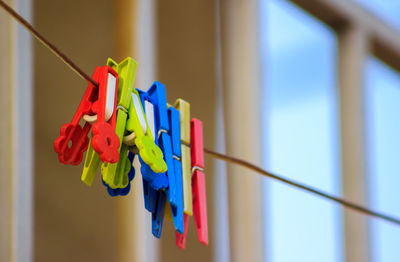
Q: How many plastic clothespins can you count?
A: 8